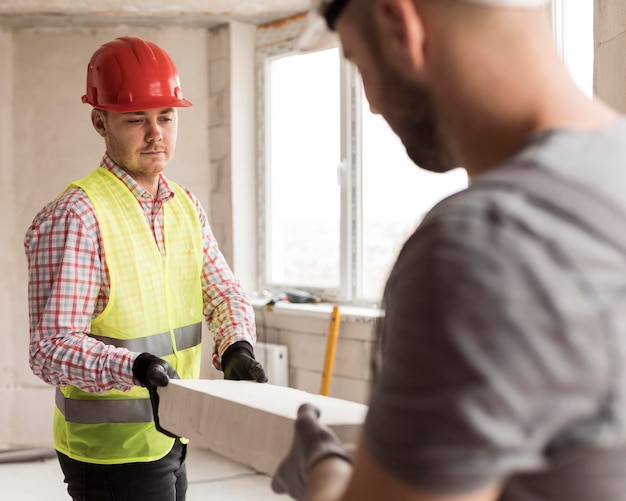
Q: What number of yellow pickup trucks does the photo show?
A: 0